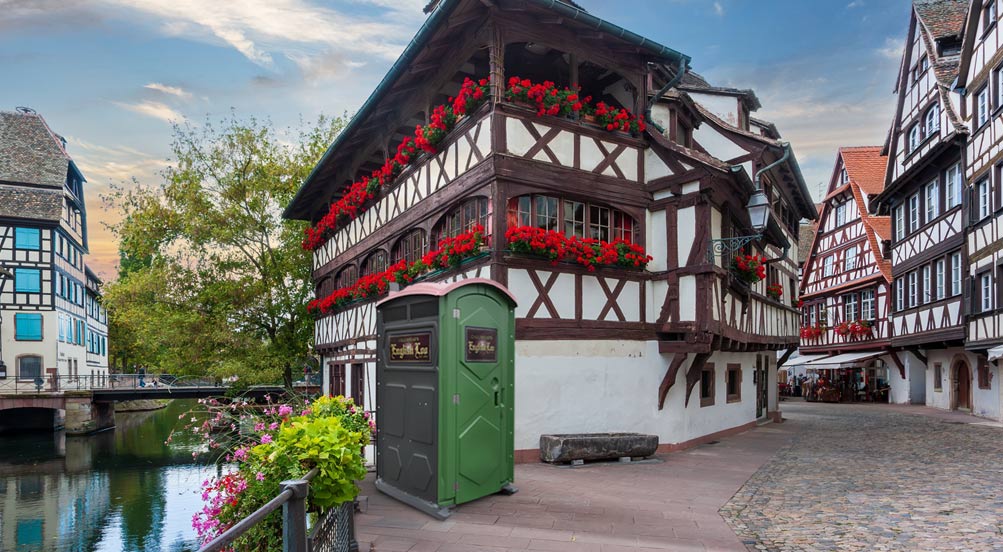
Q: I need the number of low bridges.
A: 1